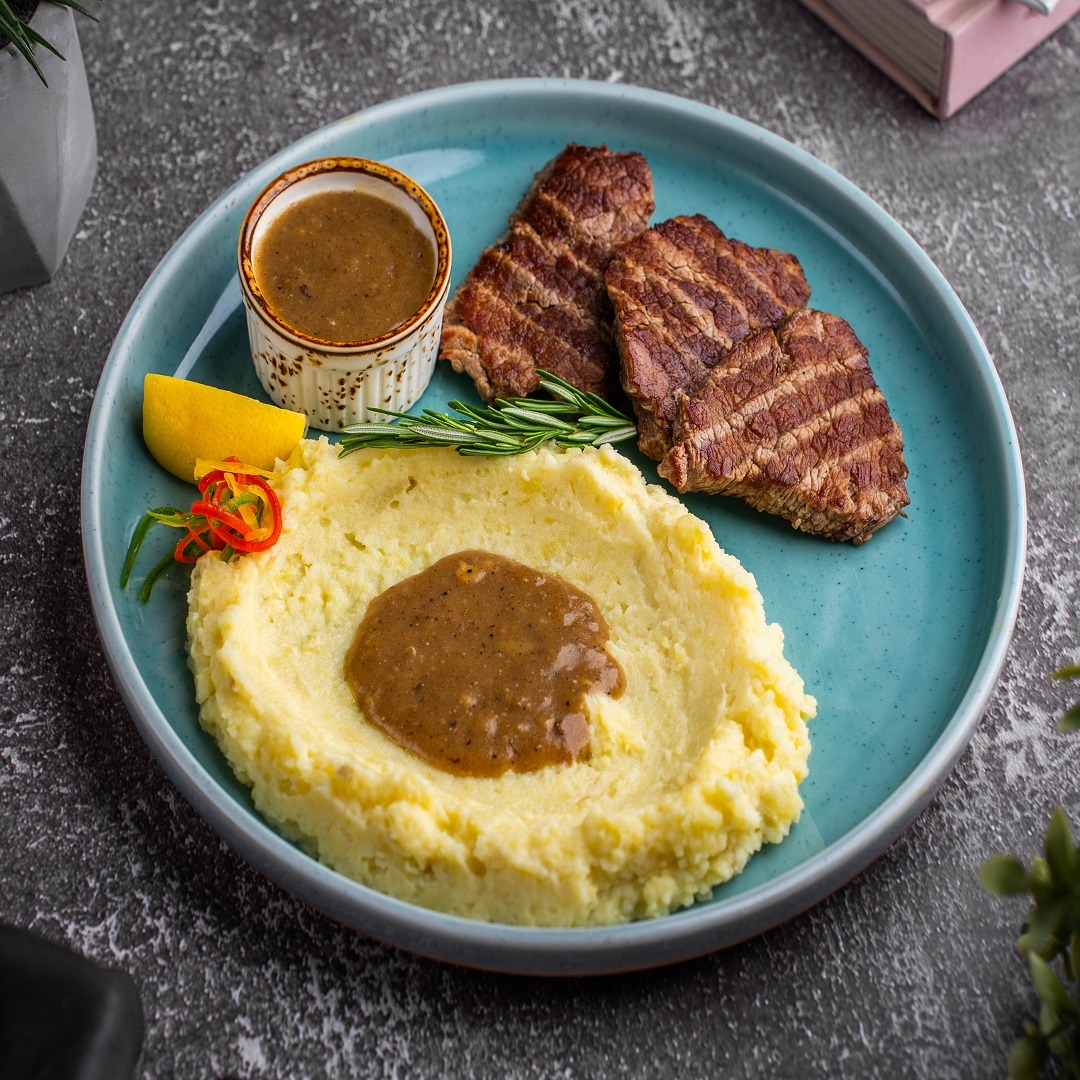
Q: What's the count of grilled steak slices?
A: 3